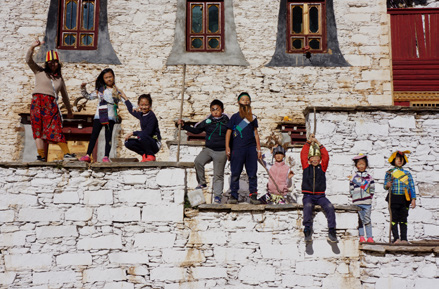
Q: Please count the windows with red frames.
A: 3